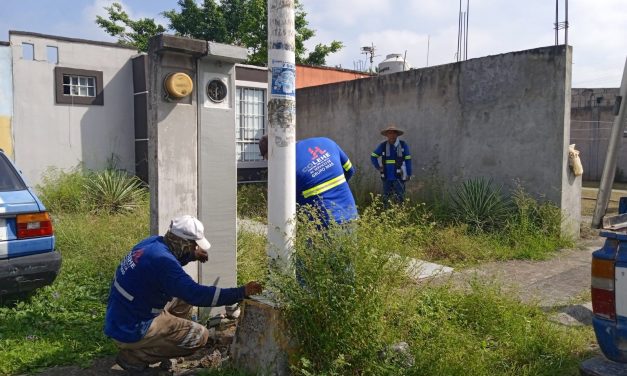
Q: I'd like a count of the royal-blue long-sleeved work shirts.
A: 3